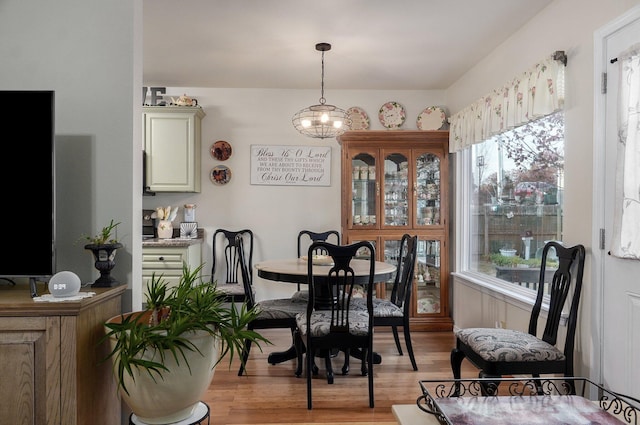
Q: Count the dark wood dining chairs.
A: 6